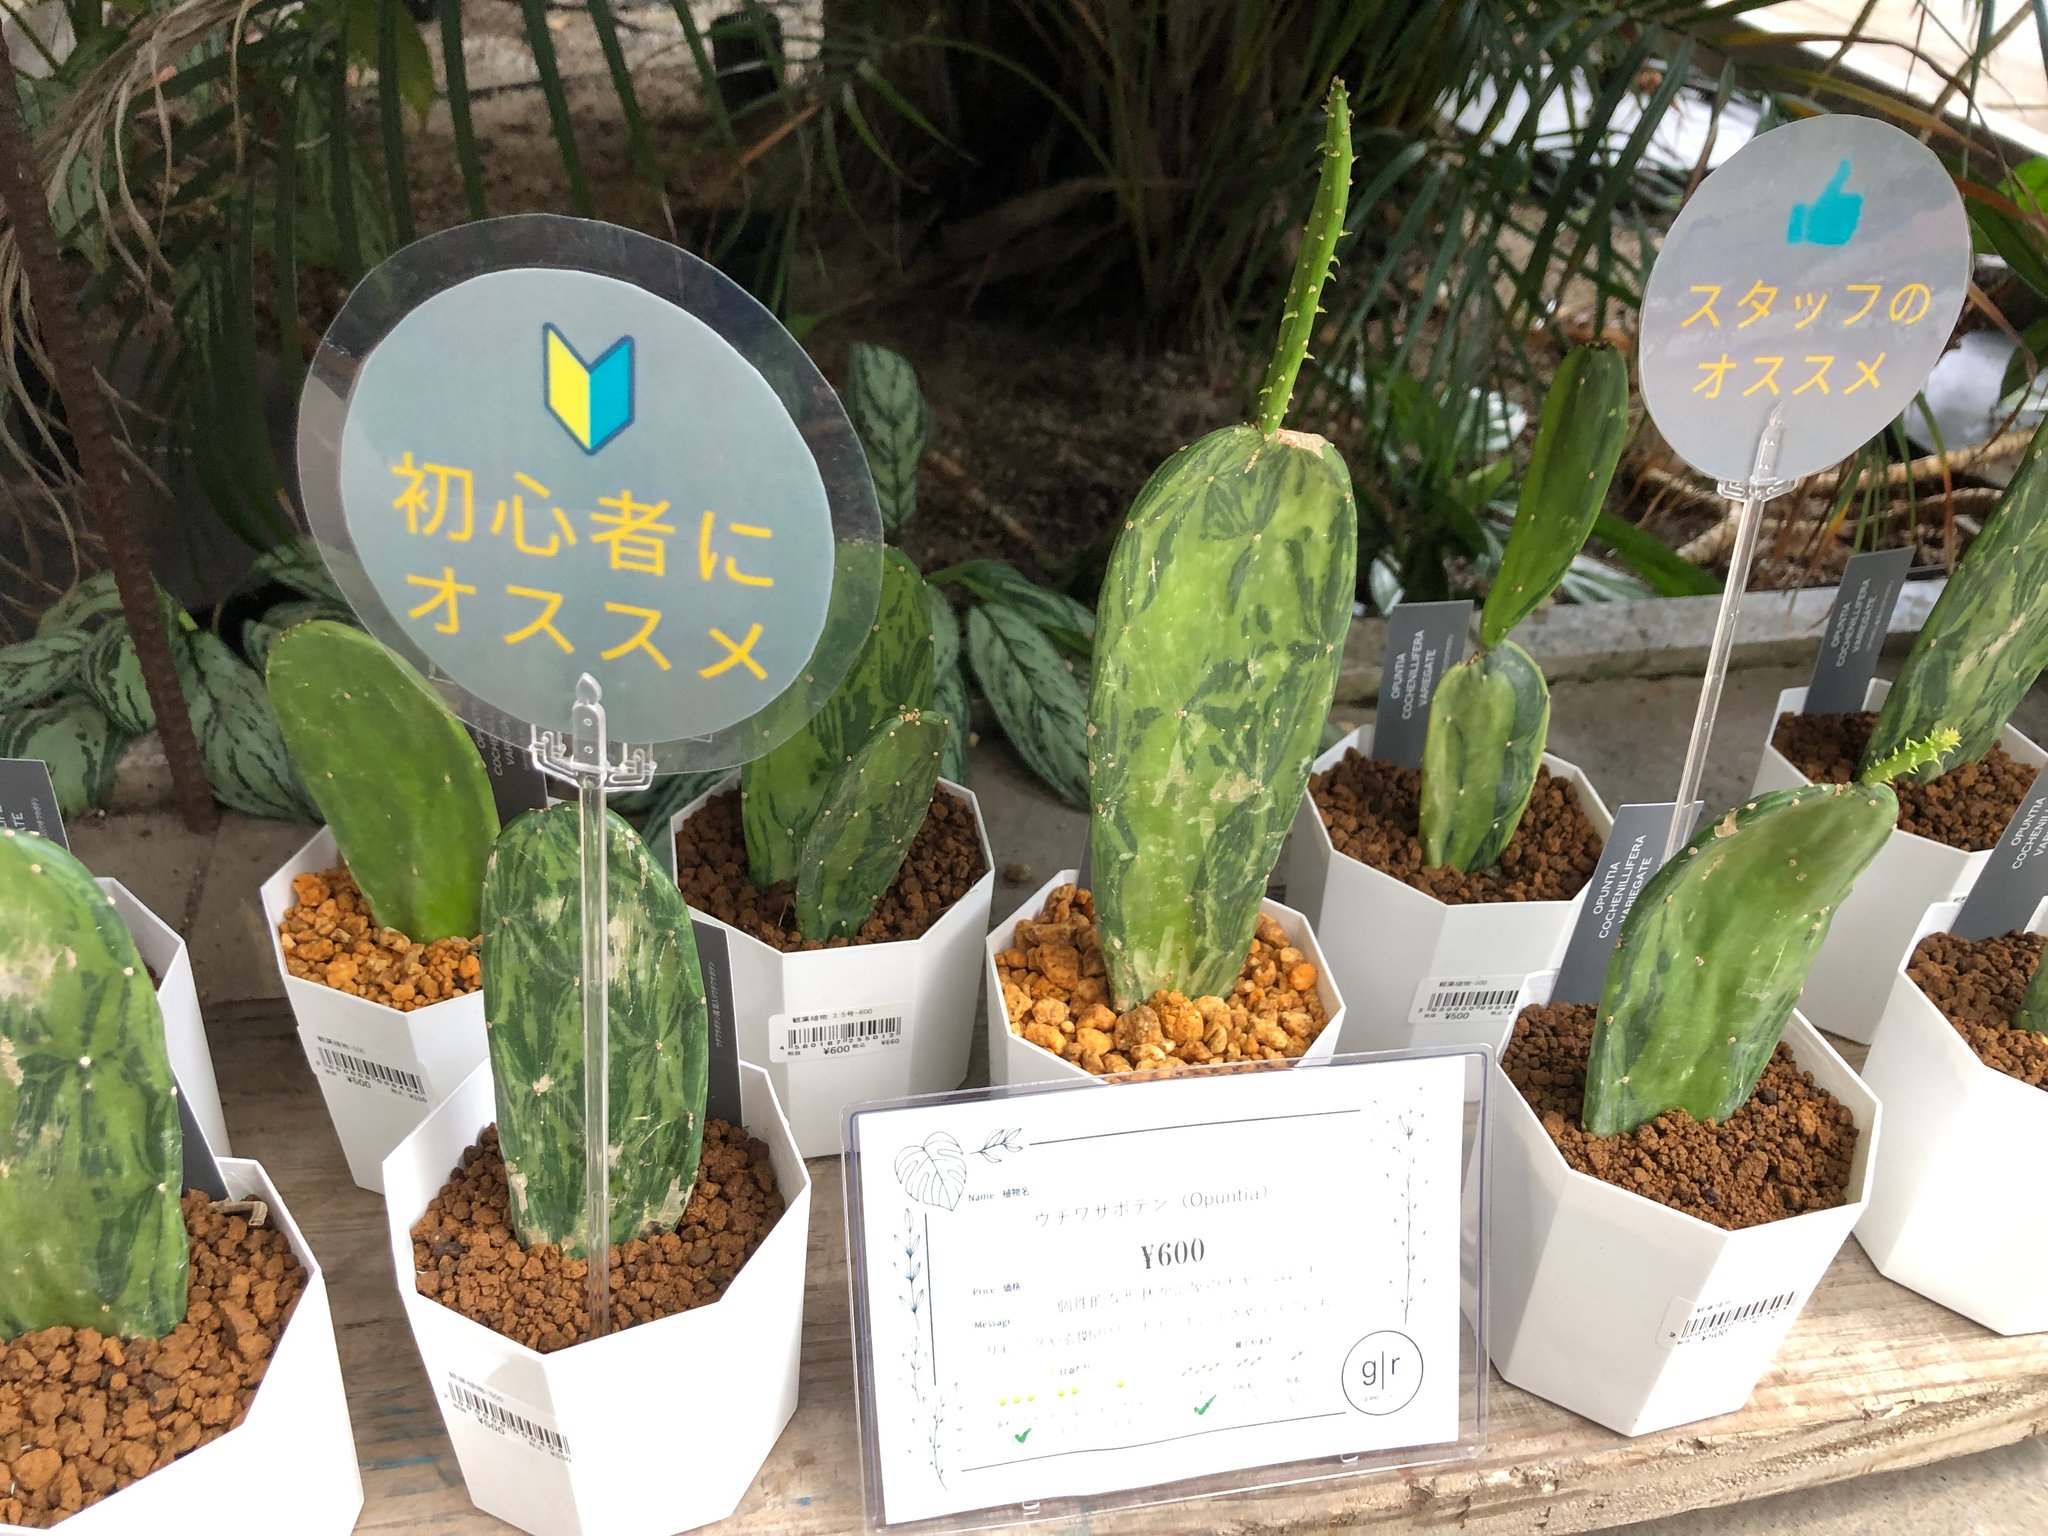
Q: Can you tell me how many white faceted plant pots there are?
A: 10